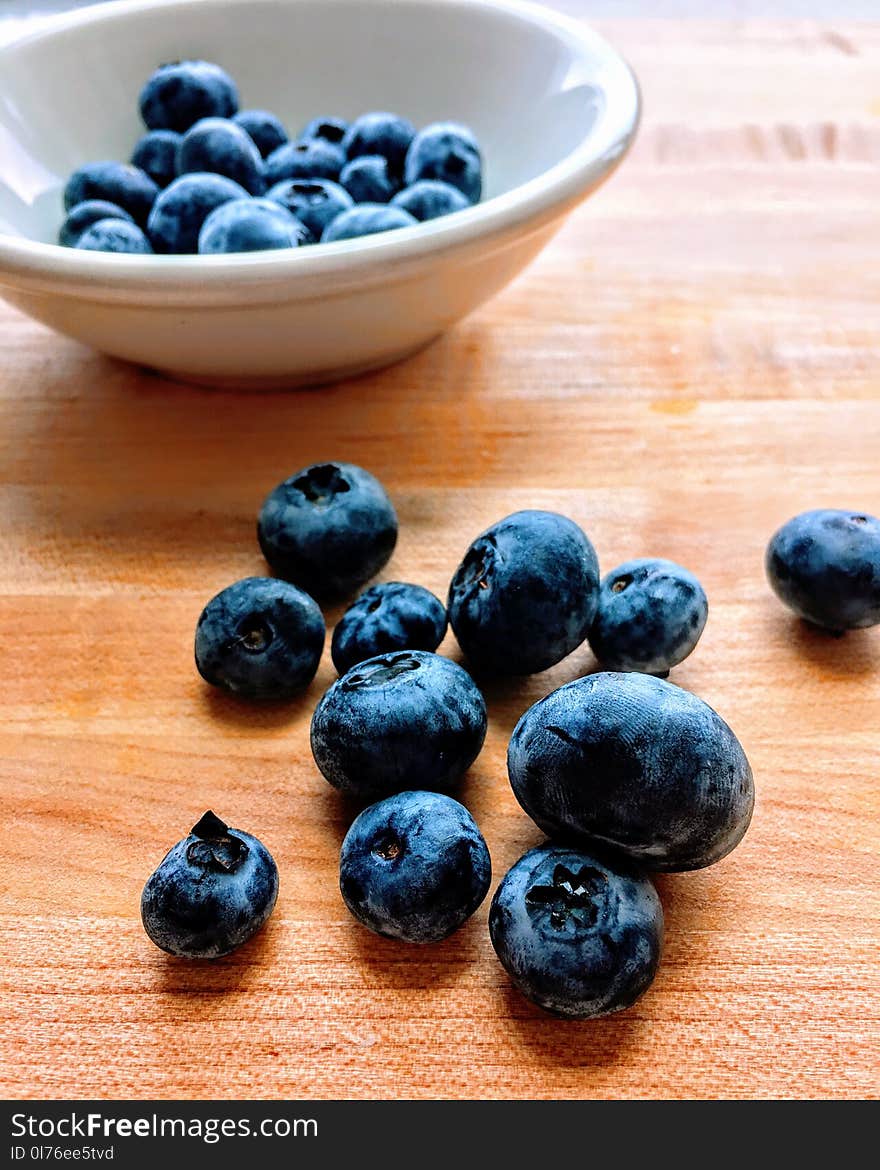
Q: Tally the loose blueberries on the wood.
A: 11